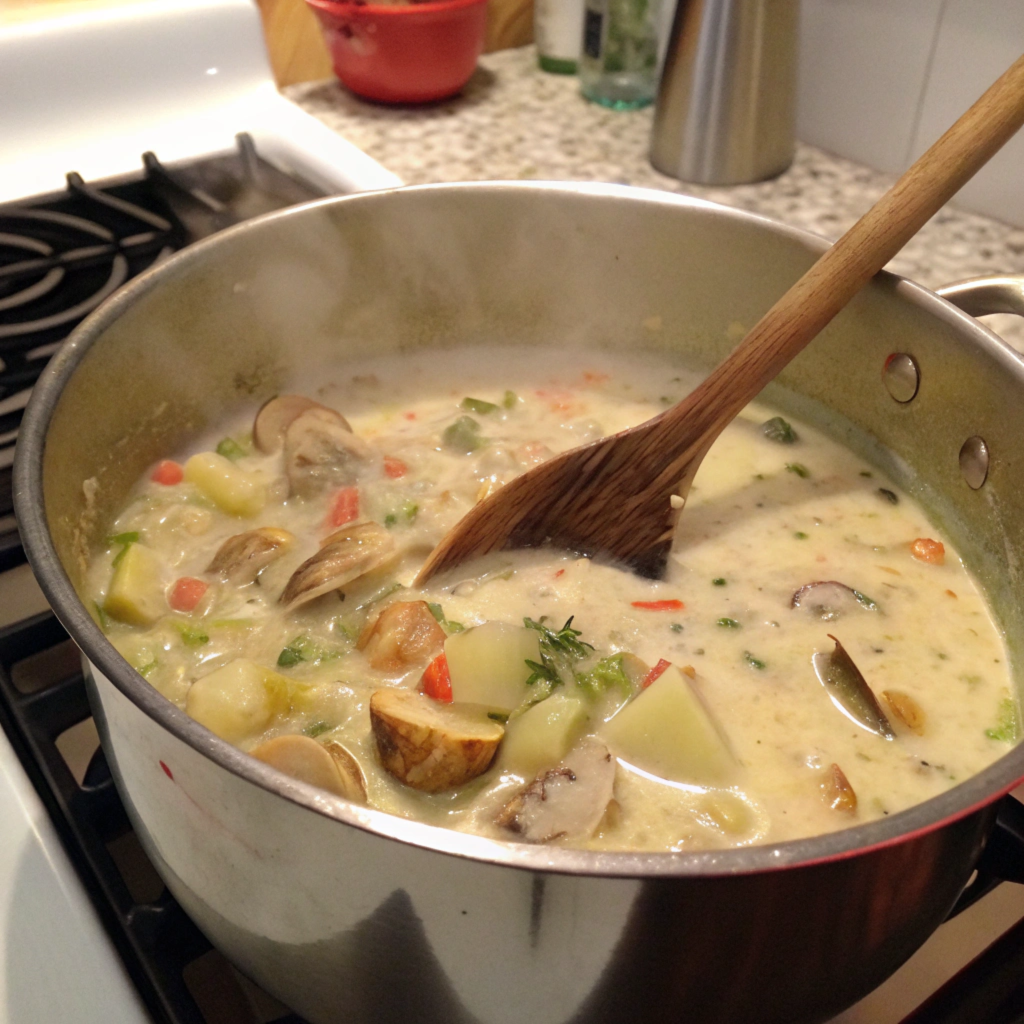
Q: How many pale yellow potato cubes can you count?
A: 6